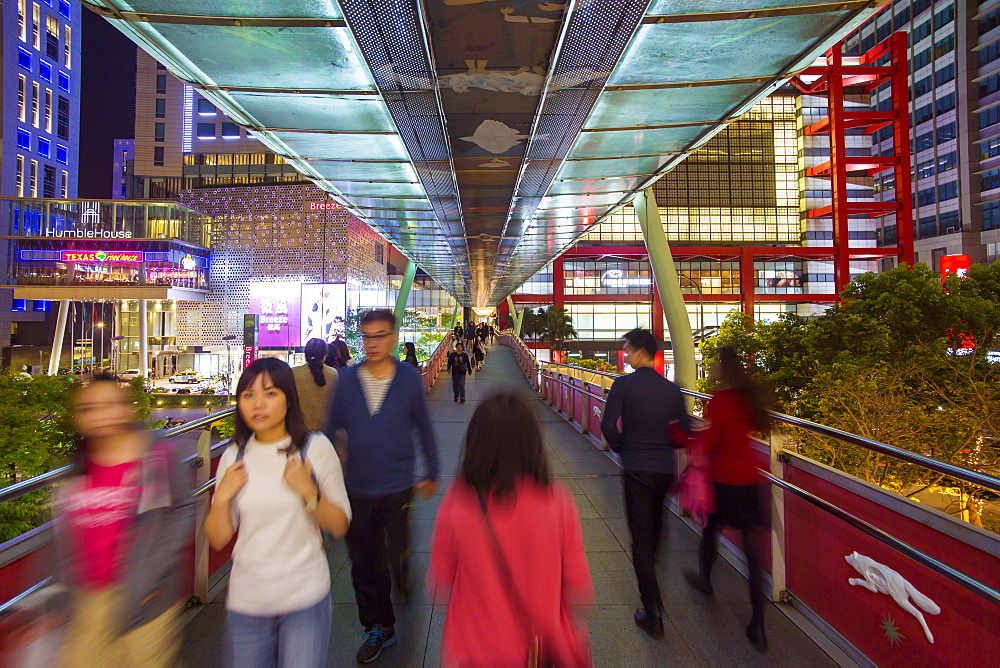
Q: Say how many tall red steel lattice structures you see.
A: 1